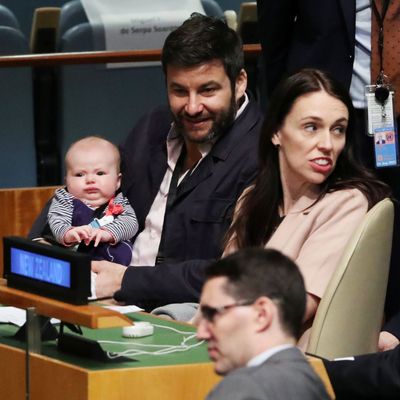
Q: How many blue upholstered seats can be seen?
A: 2